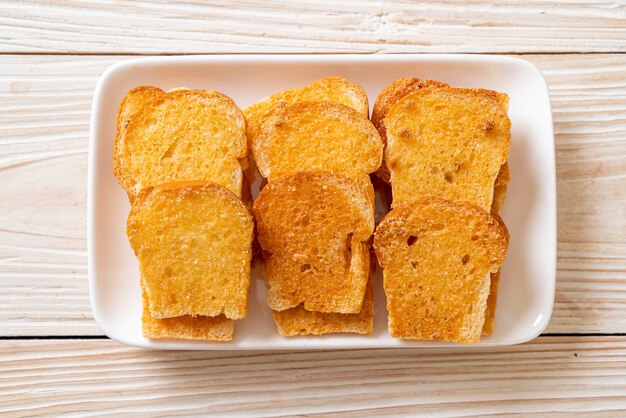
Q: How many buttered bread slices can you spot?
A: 12